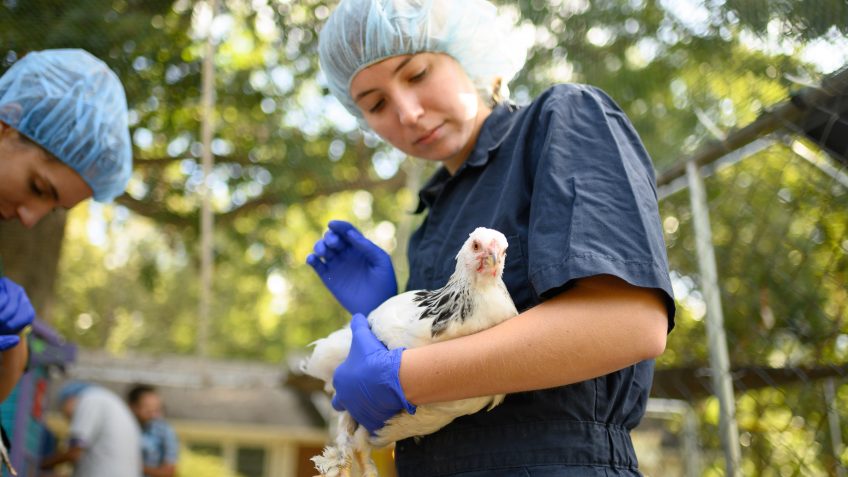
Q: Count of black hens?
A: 0